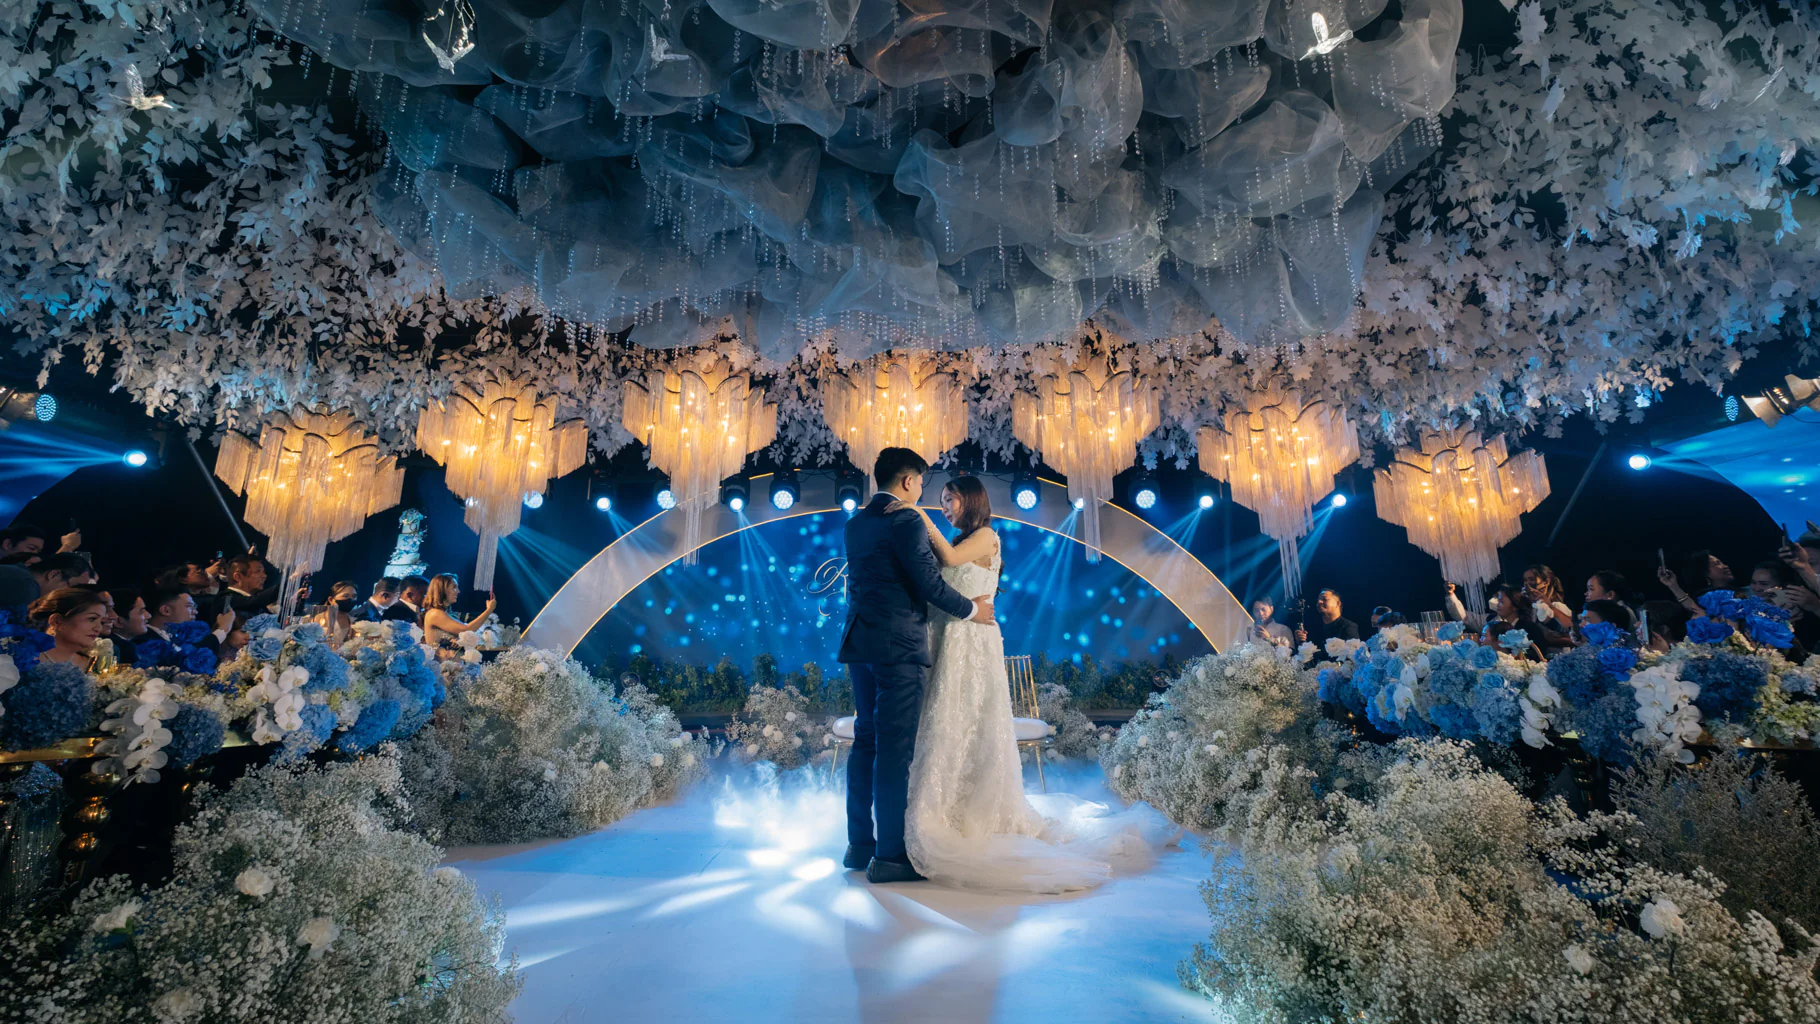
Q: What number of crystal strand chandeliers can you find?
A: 7